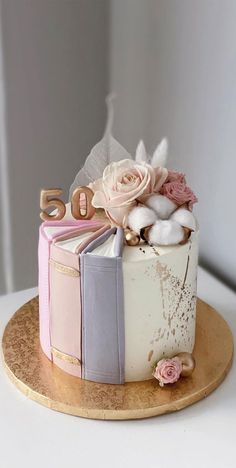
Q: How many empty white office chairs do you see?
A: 0